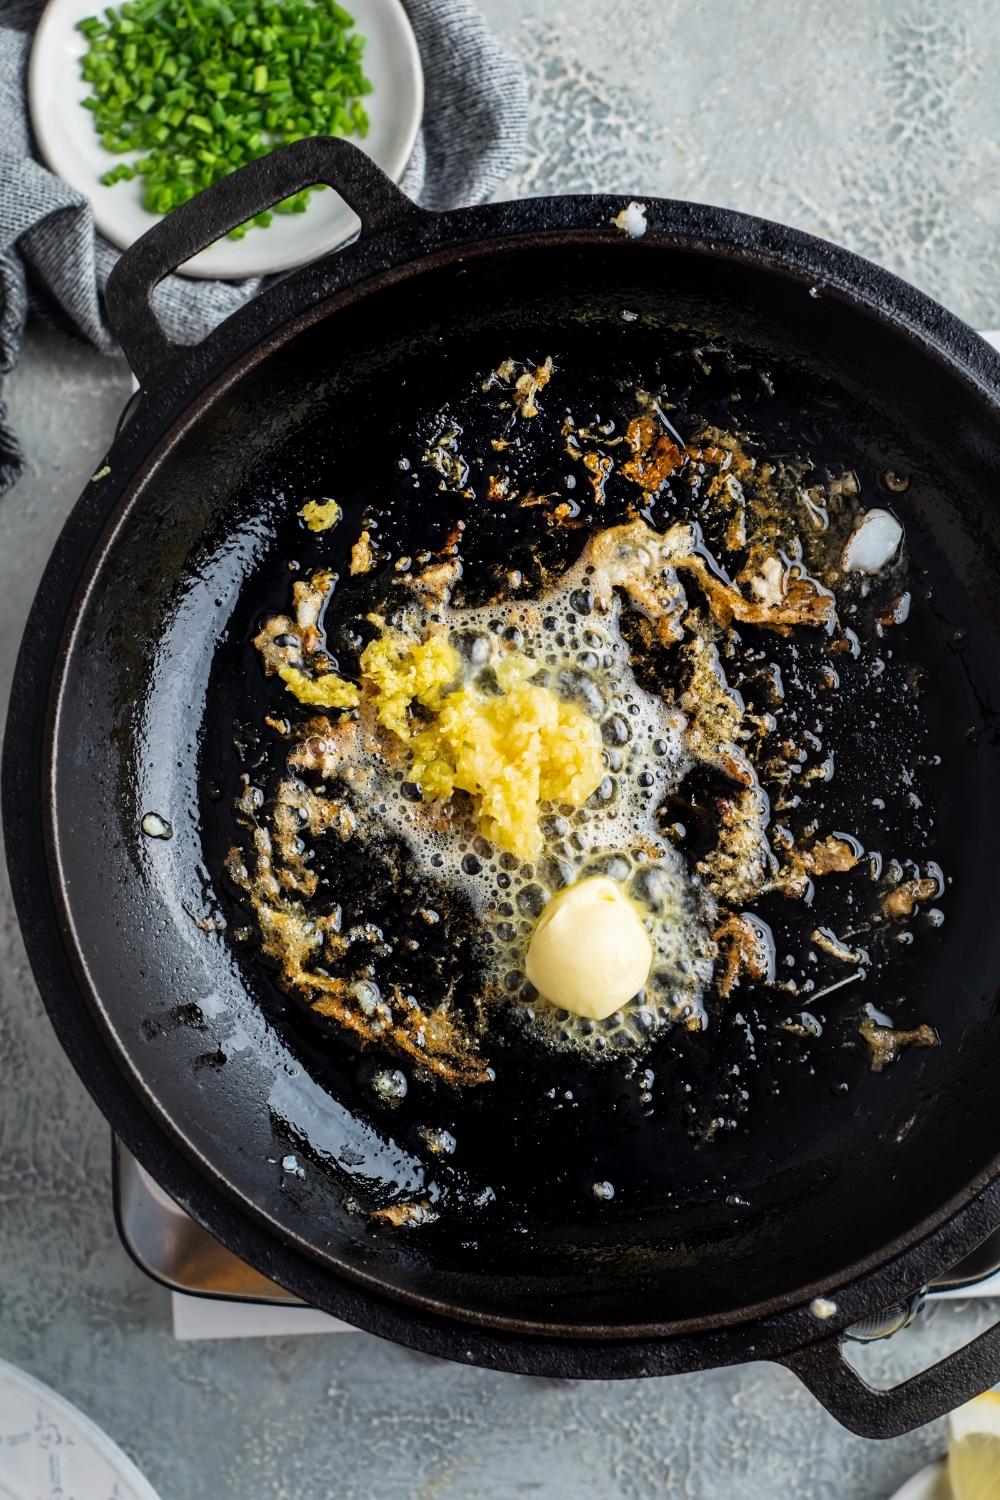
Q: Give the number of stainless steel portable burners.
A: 1